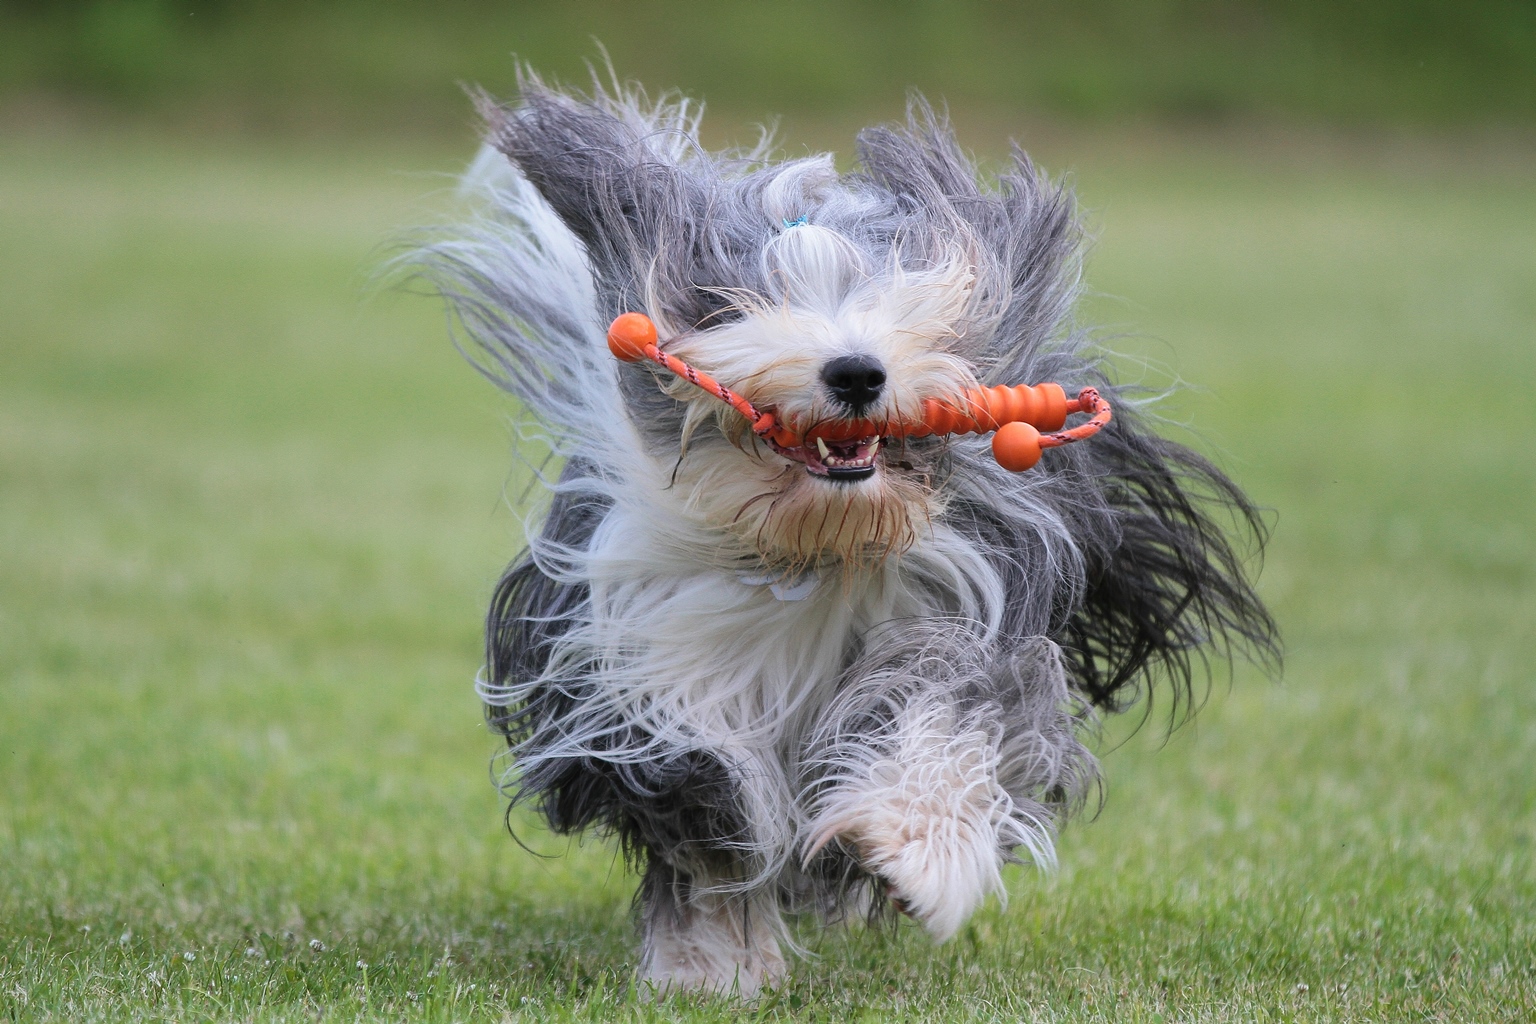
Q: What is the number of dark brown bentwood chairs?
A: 0